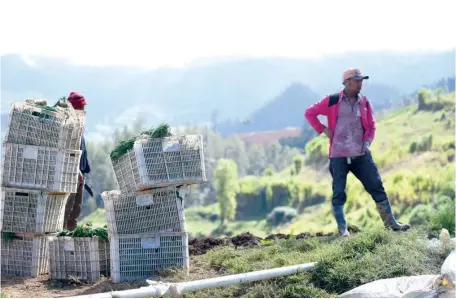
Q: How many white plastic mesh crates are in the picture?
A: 8